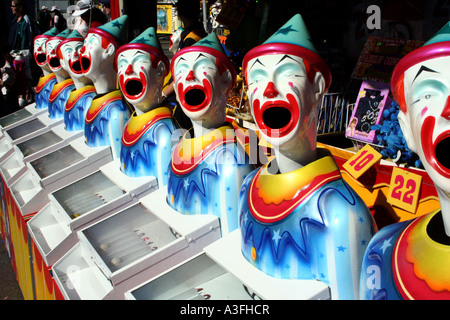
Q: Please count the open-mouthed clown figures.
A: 8